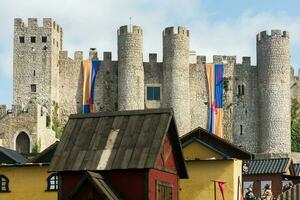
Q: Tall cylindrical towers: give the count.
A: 3